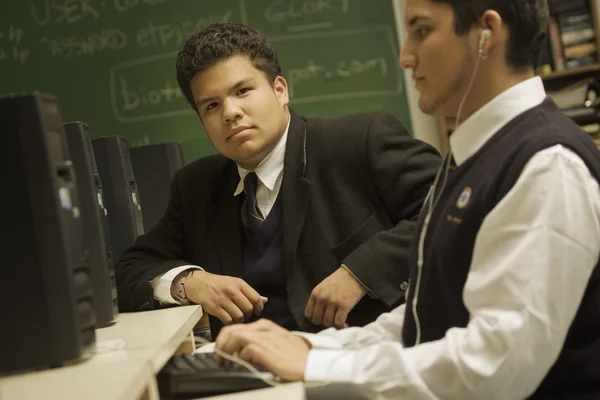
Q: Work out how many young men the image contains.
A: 2